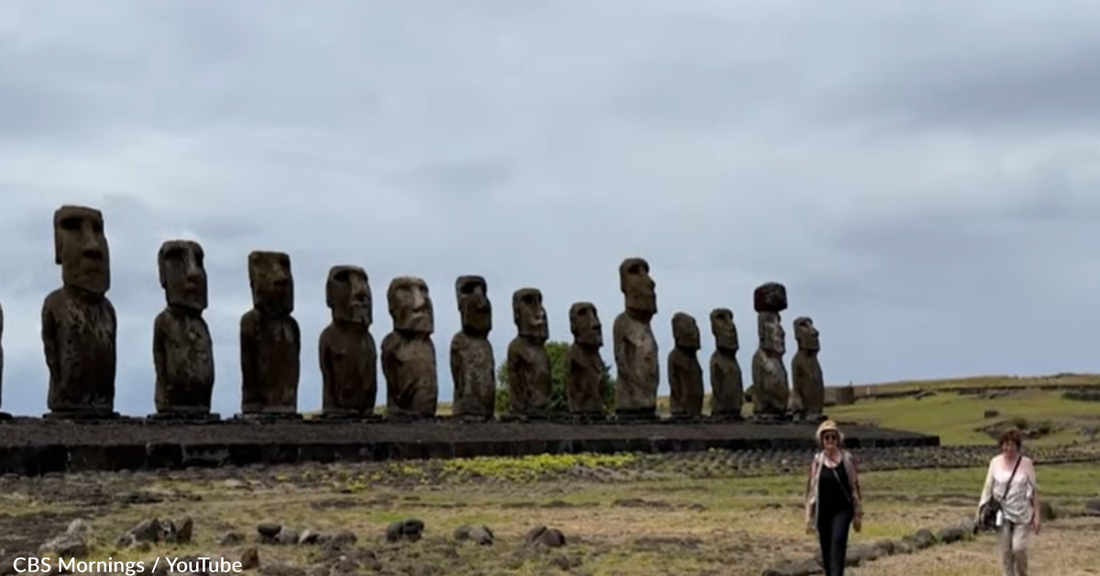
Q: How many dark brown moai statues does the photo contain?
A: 13